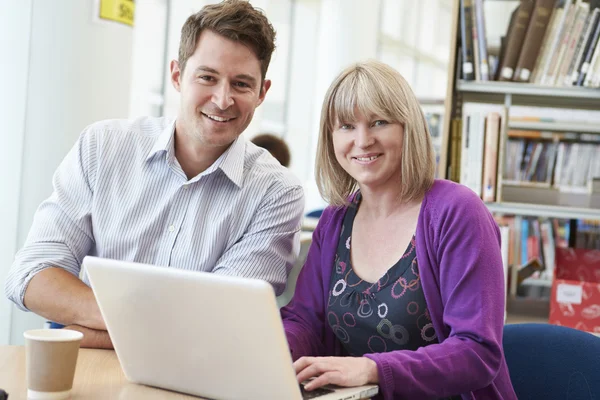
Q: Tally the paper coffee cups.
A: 1